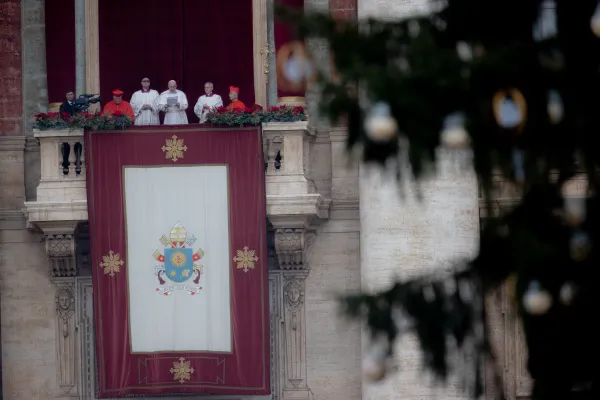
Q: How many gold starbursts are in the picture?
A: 4